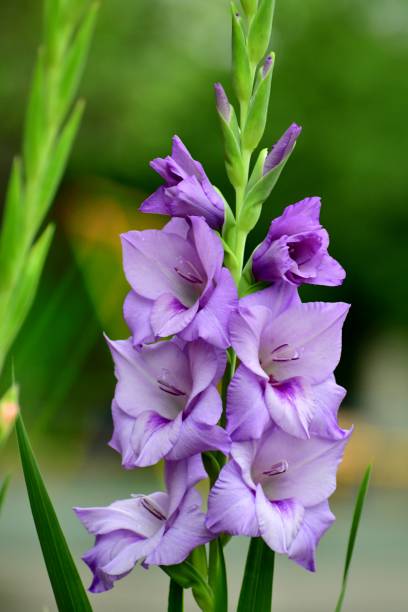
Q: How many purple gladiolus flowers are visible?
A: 7